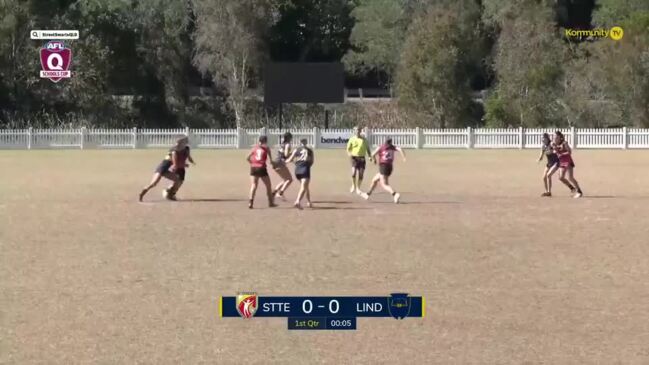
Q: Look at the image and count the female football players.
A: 8